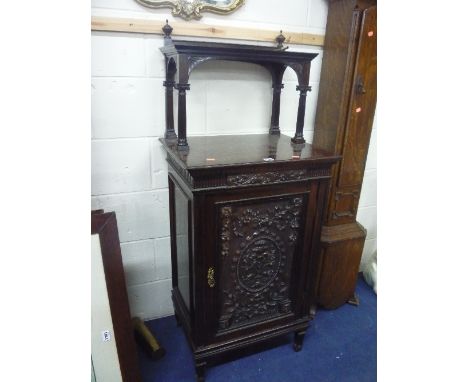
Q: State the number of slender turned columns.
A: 4